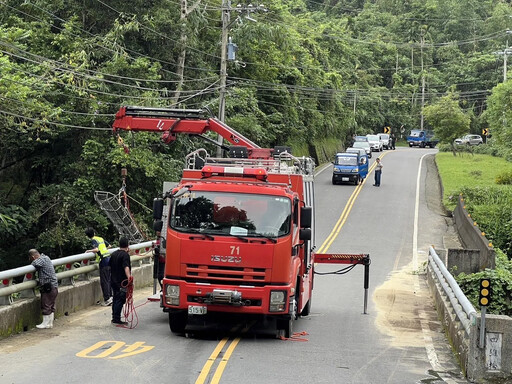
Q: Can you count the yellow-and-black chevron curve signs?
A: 2